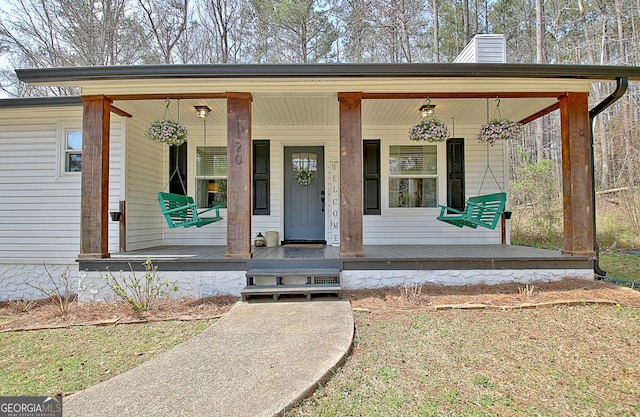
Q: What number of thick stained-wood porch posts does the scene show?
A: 4